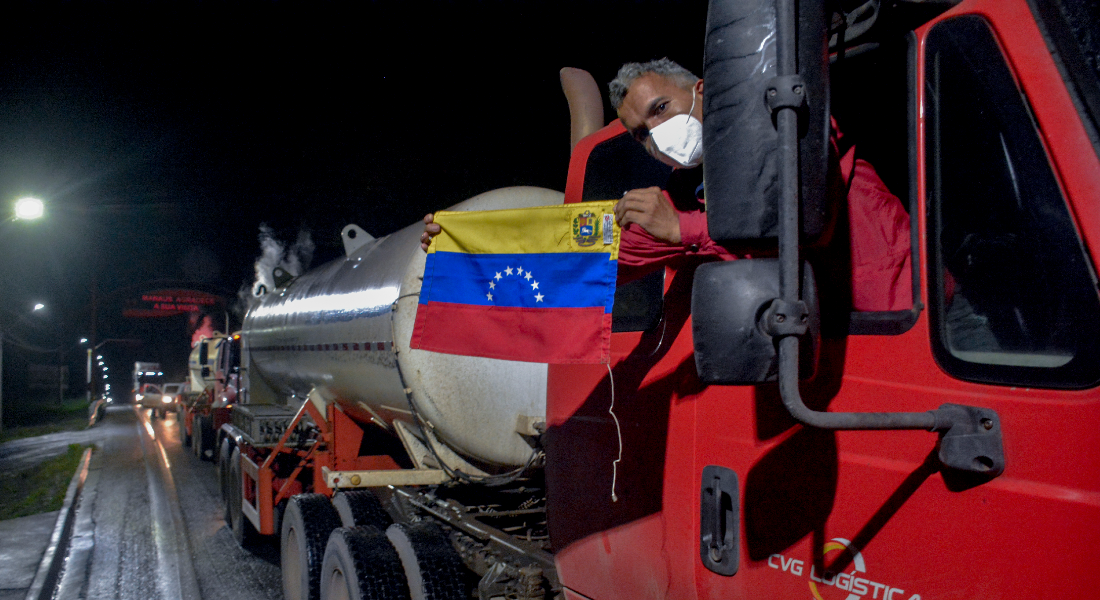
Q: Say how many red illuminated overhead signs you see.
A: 1